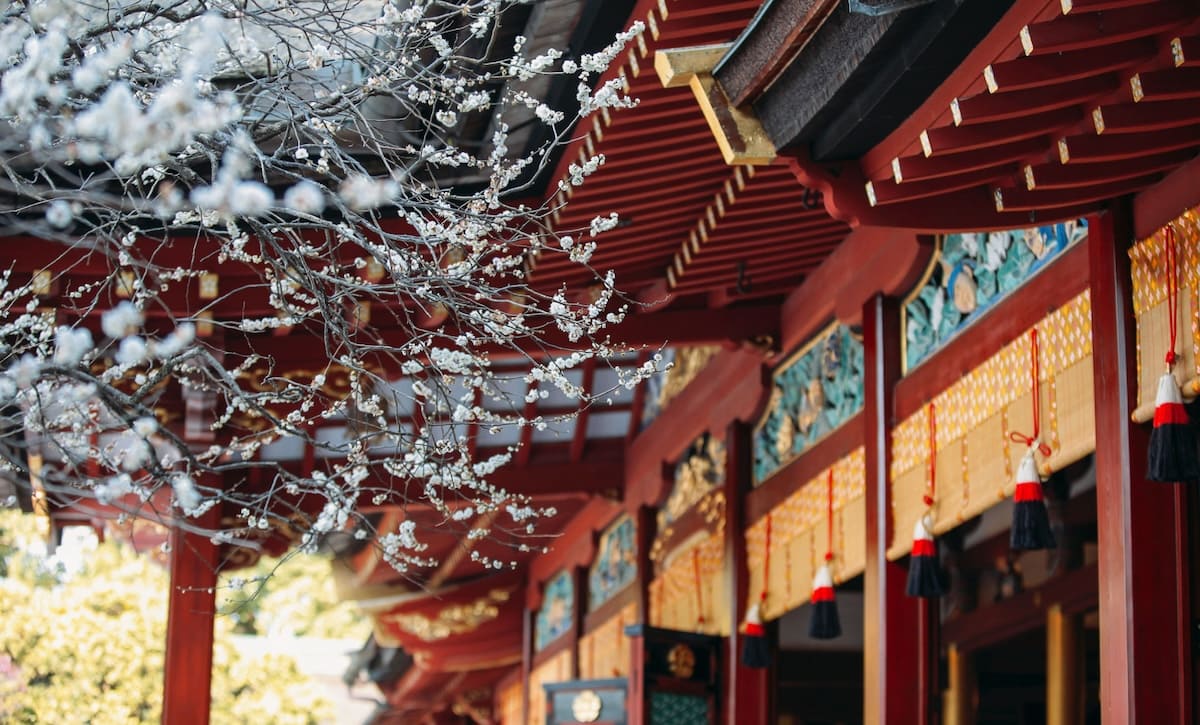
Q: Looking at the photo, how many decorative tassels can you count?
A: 5